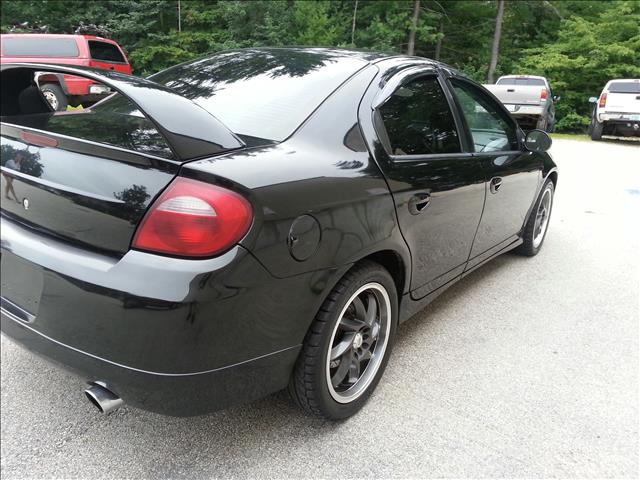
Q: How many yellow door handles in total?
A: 0